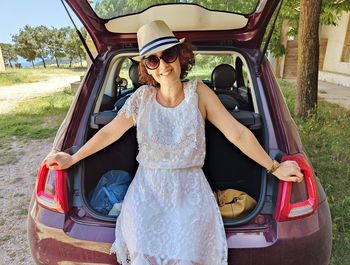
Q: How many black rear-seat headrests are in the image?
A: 2